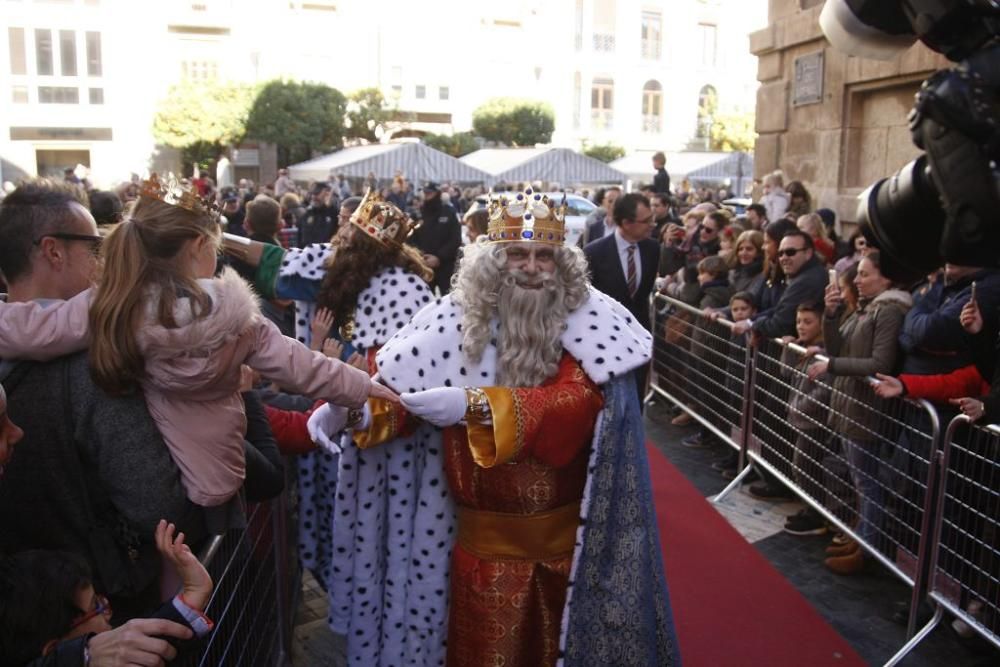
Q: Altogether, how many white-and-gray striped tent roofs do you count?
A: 3